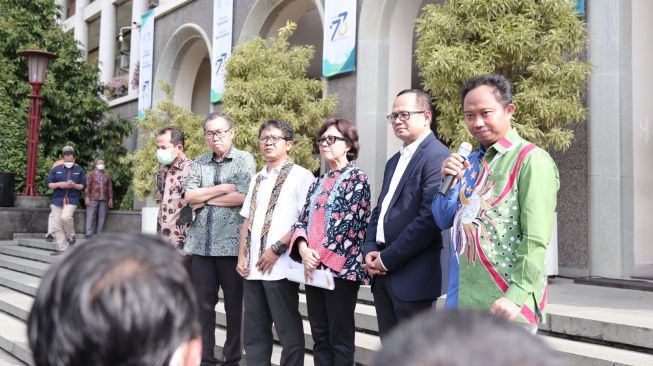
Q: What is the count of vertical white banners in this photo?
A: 3